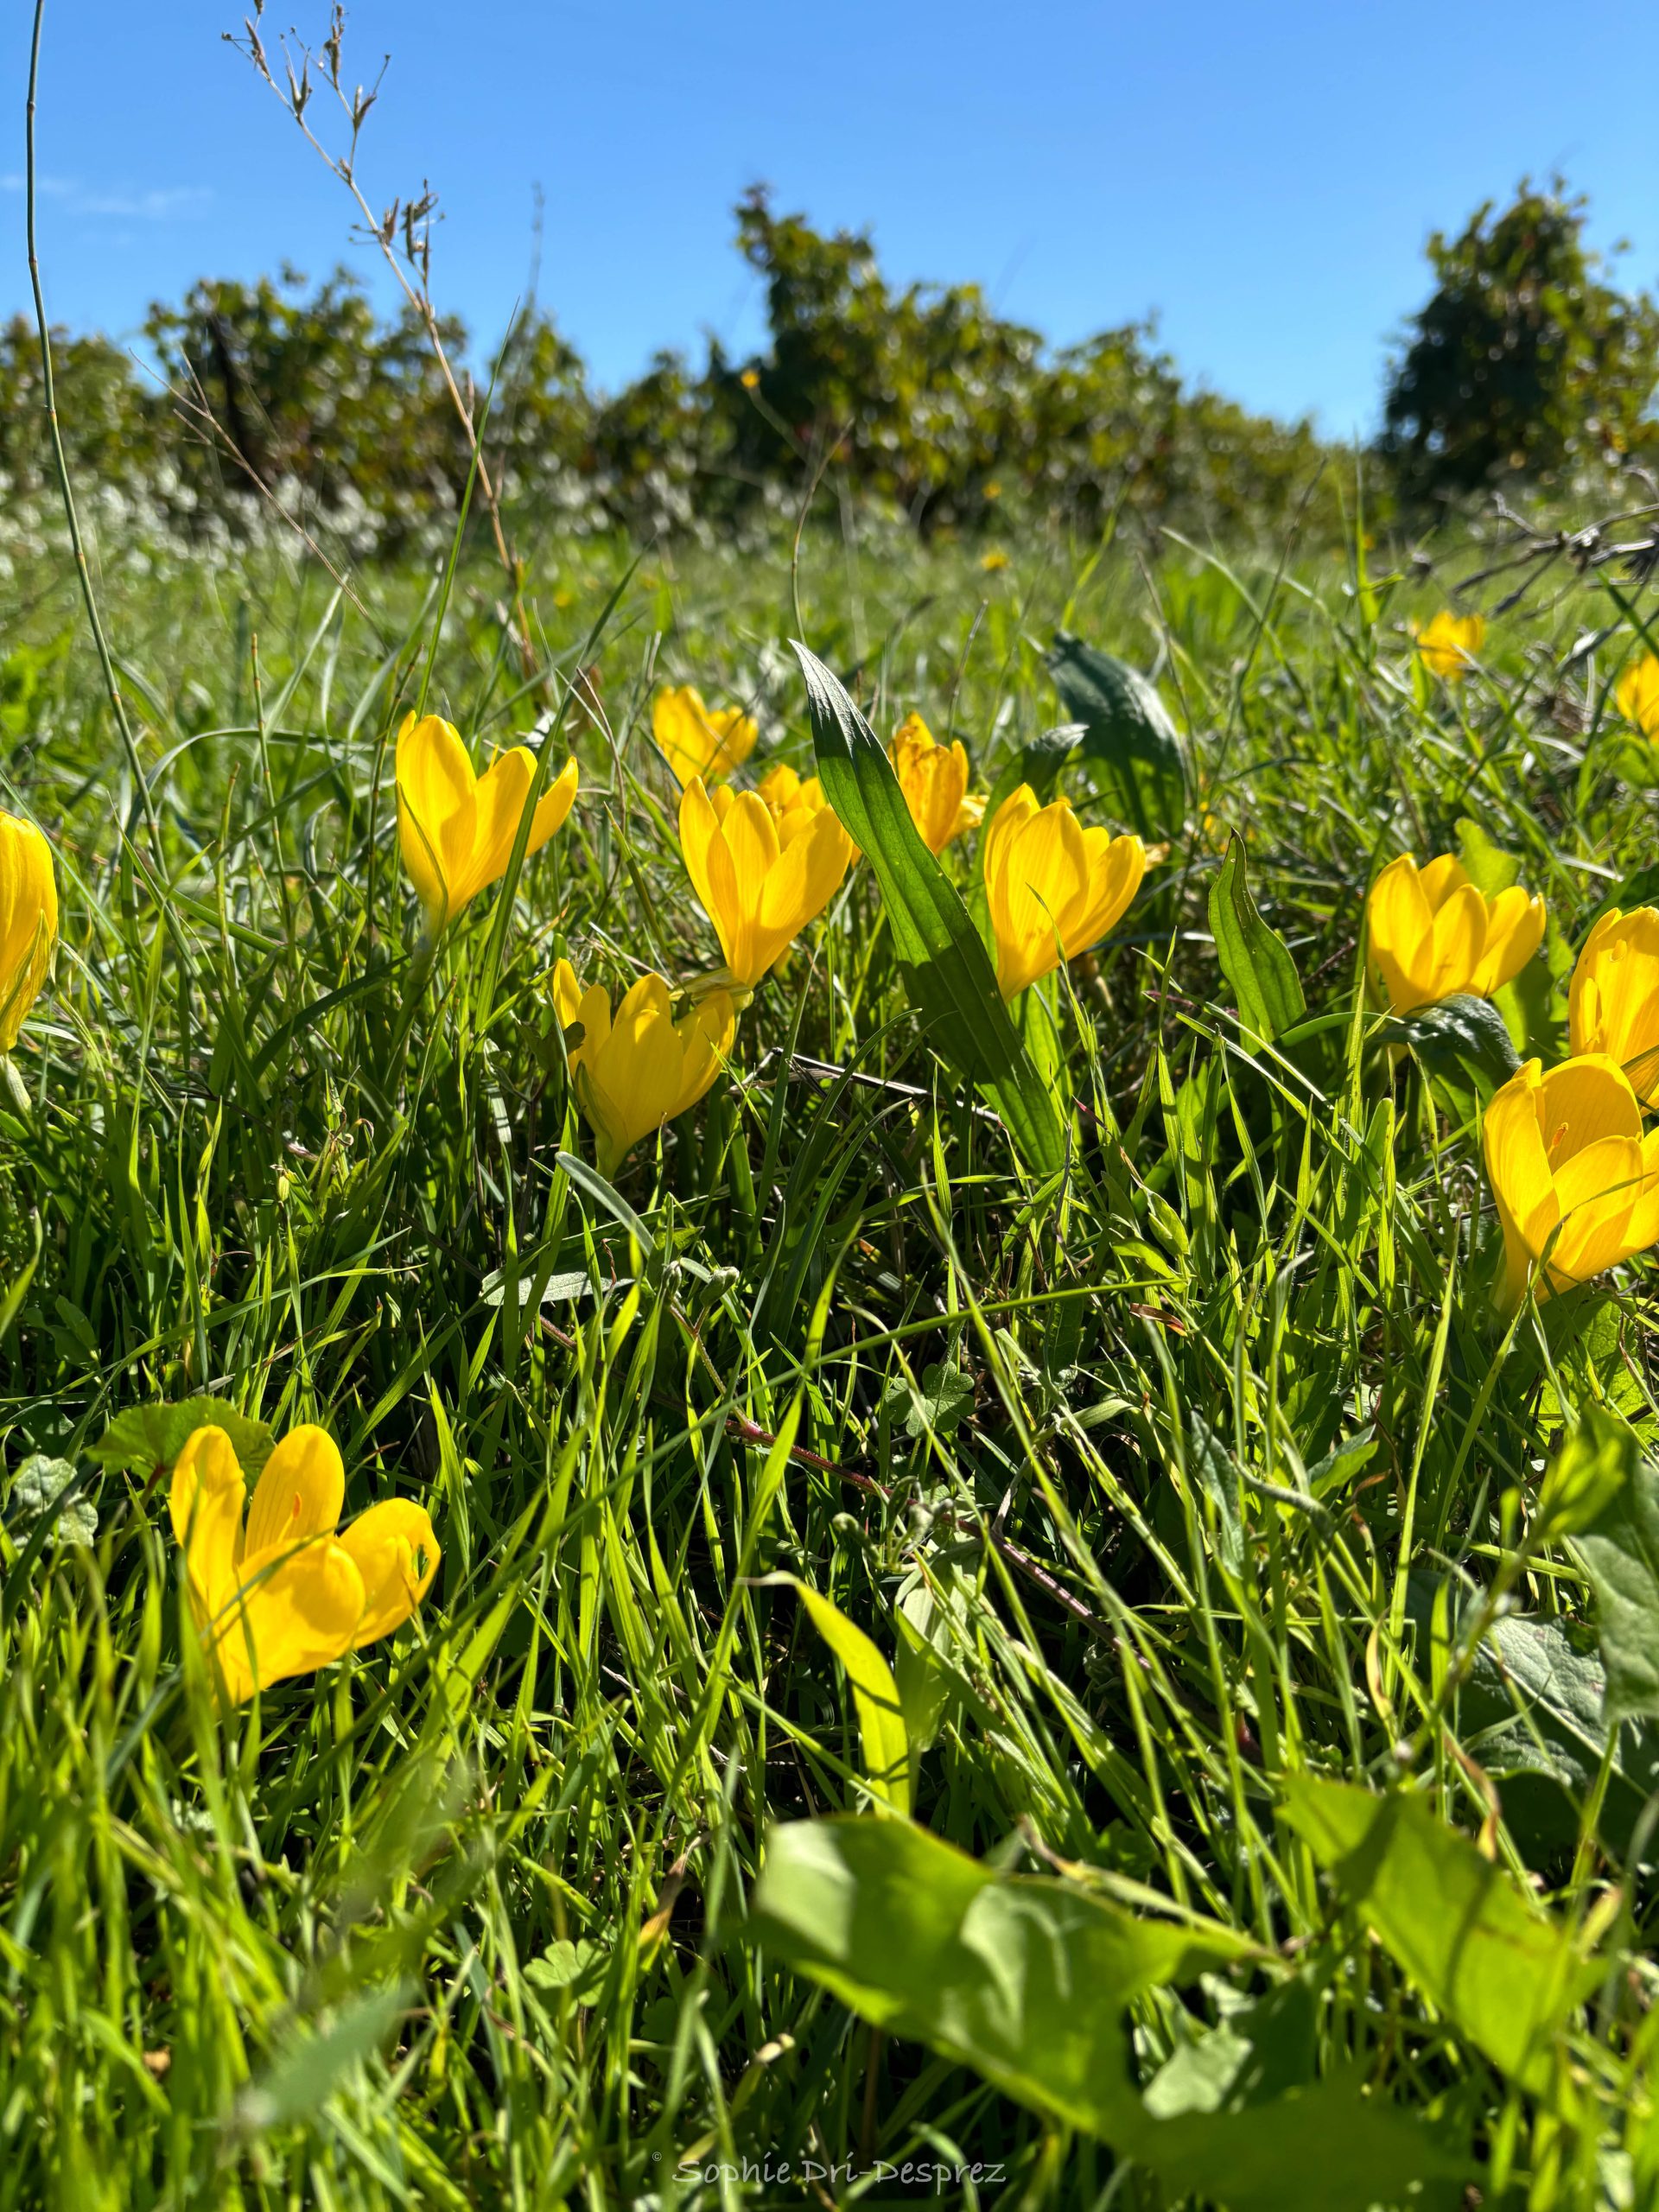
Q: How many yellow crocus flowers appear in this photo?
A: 14